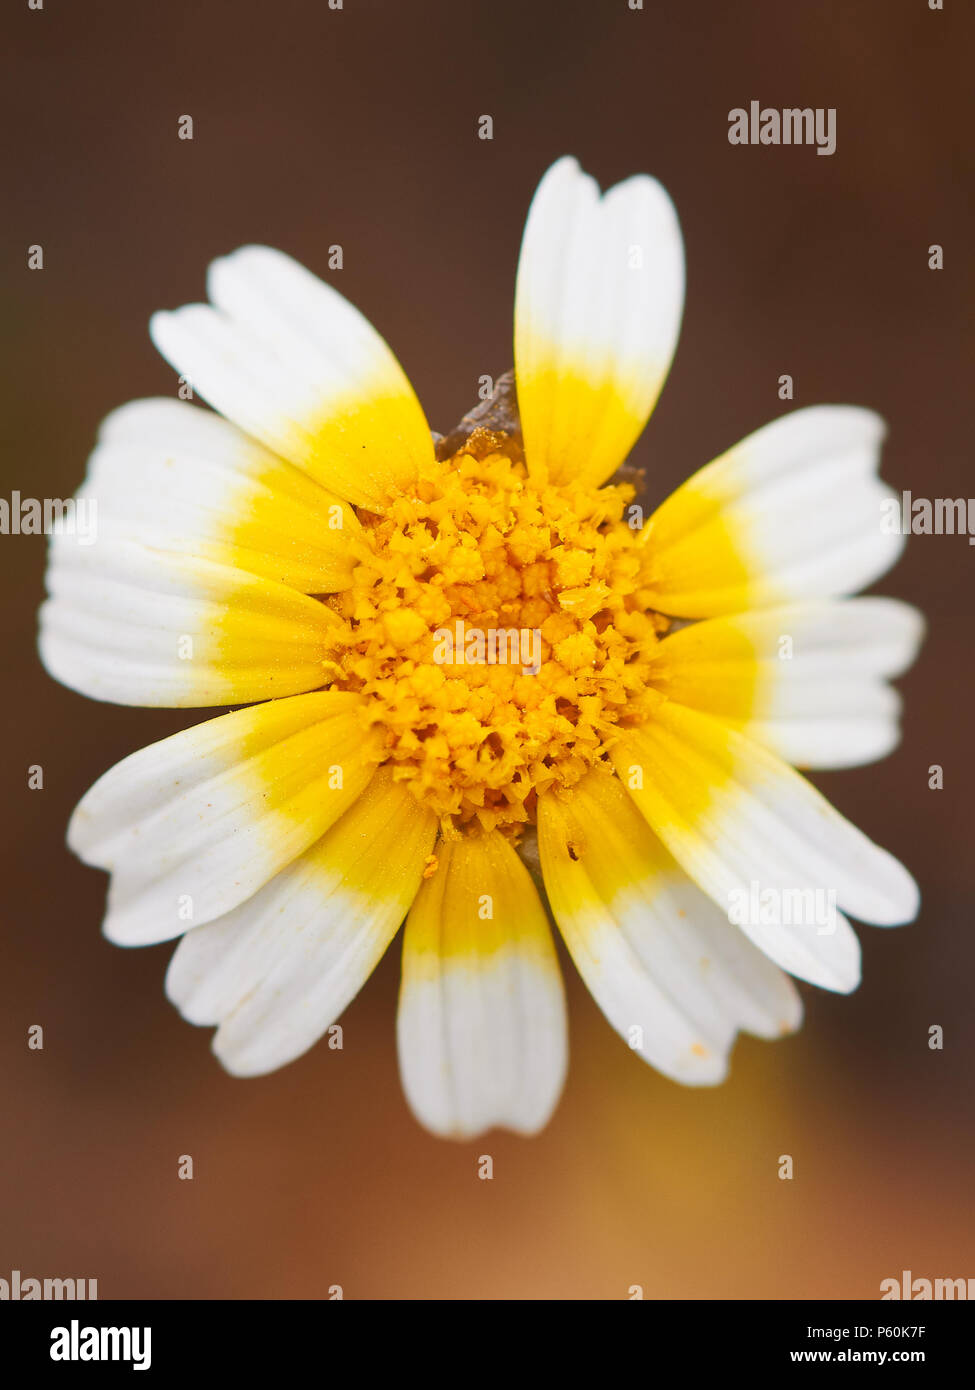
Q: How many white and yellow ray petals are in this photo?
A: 11